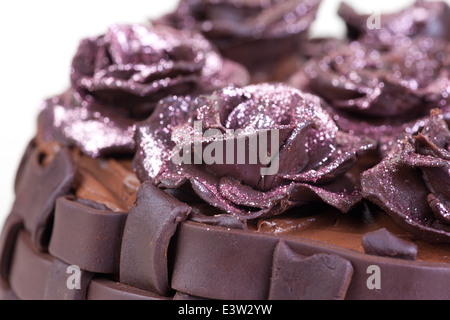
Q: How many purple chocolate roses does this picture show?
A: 6